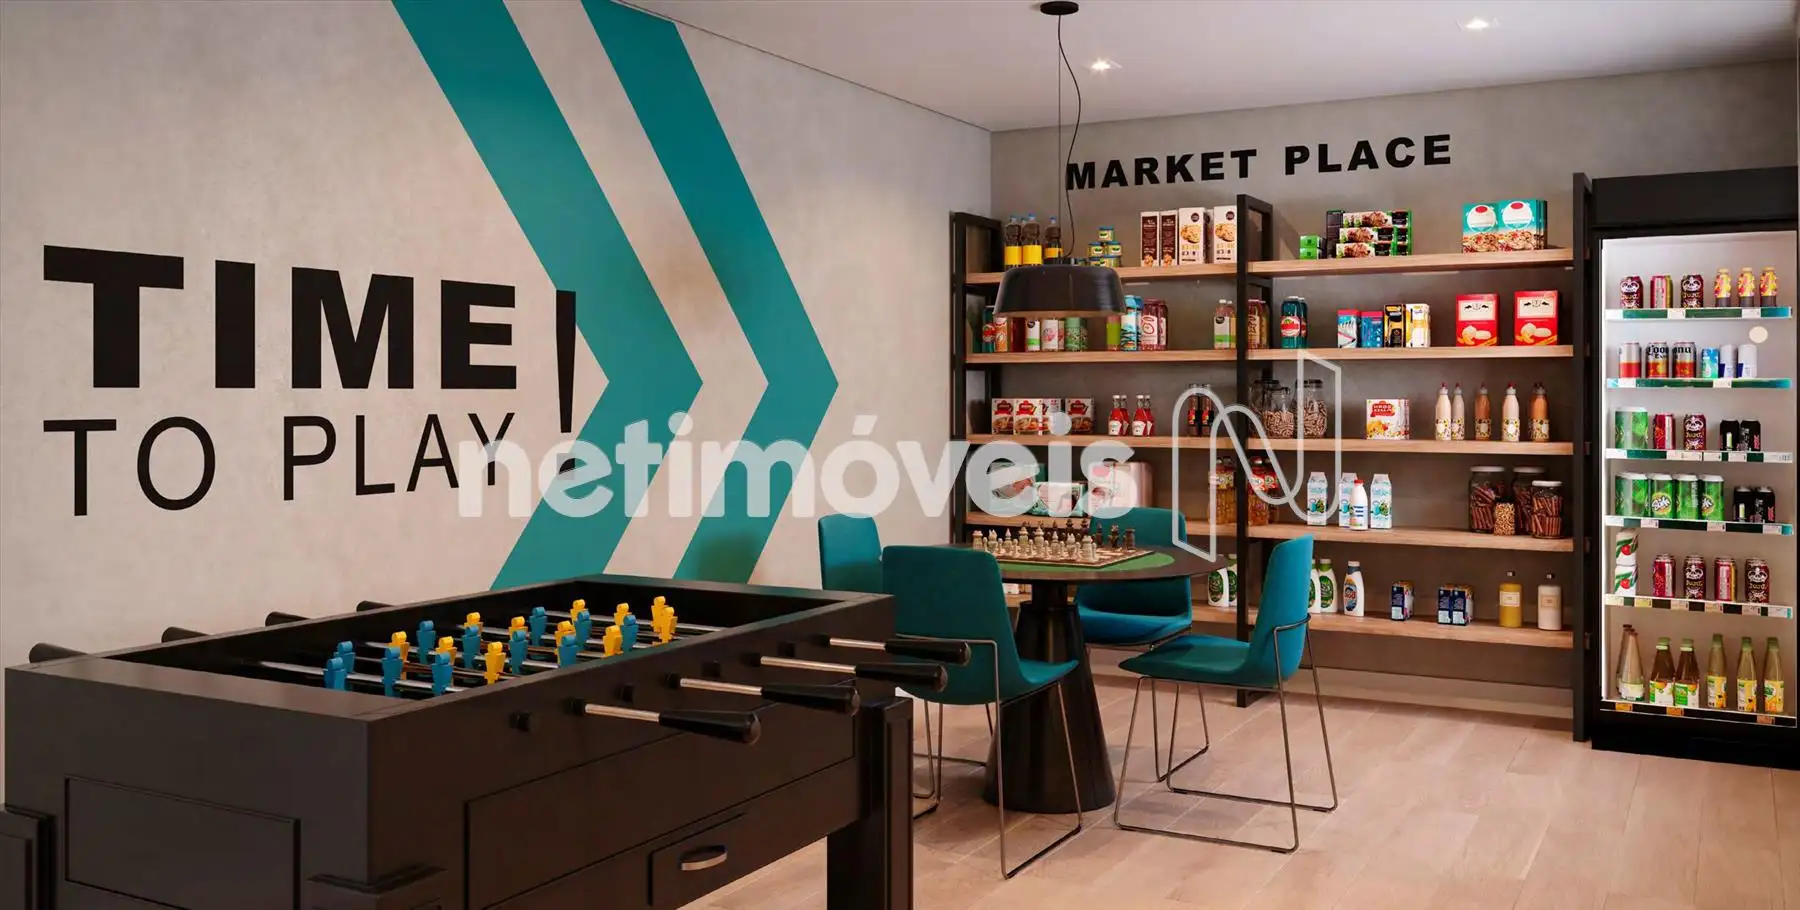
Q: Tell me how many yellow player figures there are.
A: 11